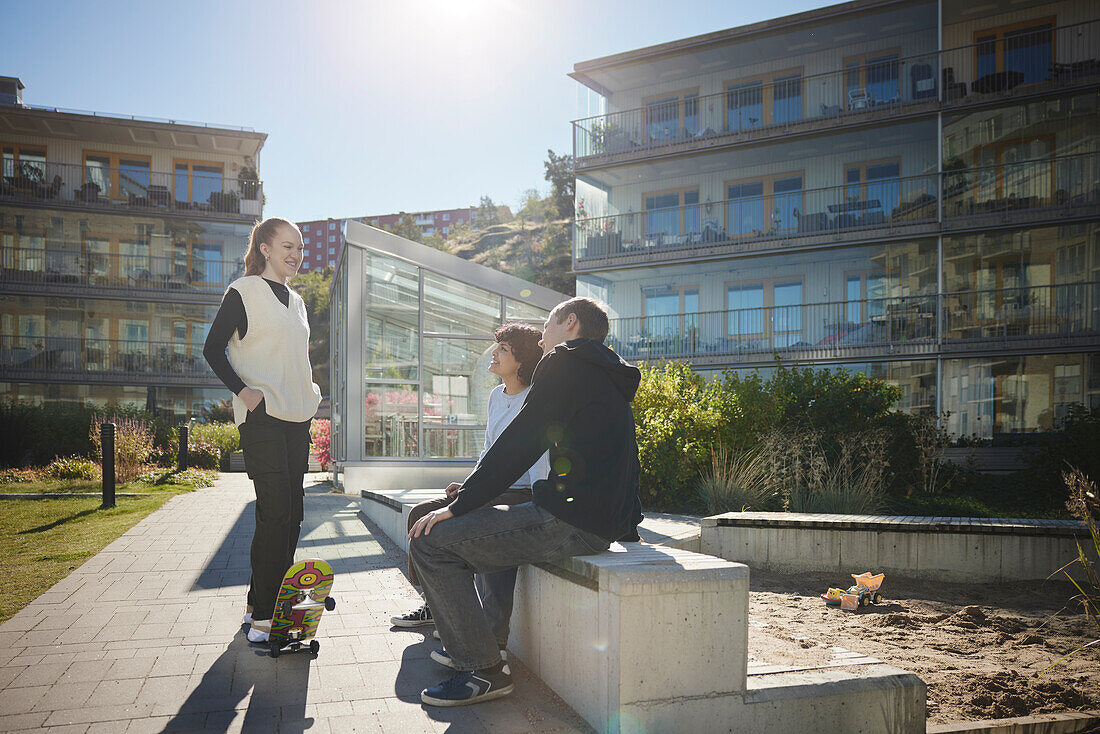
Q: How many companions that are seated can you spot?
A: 2